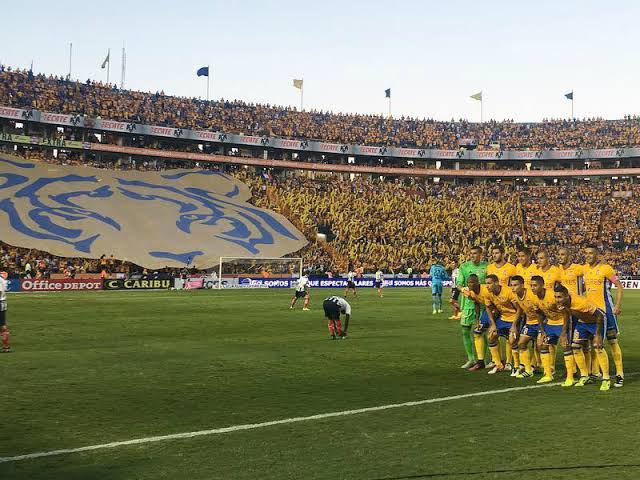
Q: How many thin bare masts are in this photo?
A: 2